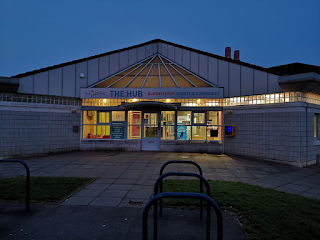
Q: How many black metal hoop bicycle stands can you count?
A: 4